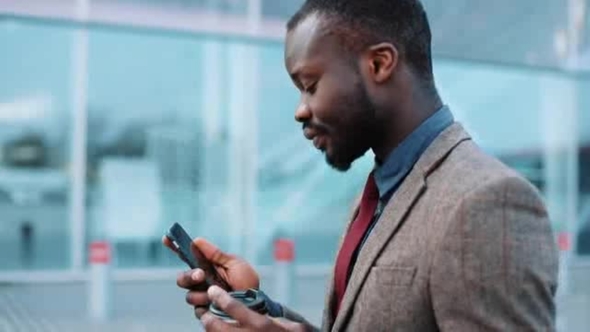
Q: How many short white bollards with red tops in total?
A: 3